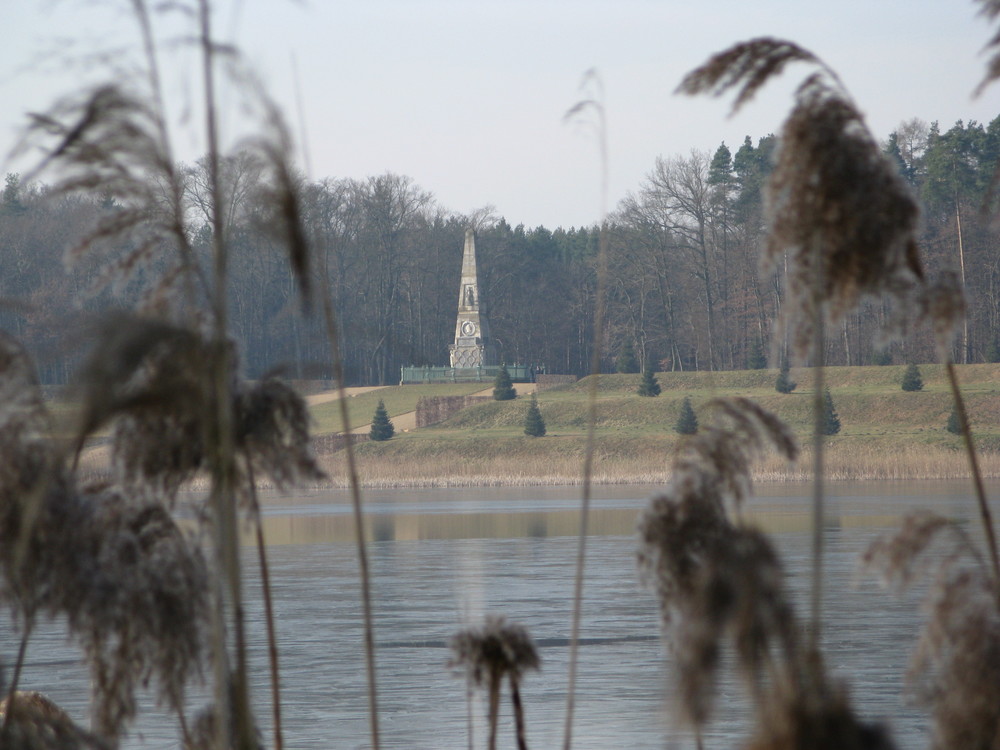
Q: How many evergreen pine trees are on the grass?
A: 9